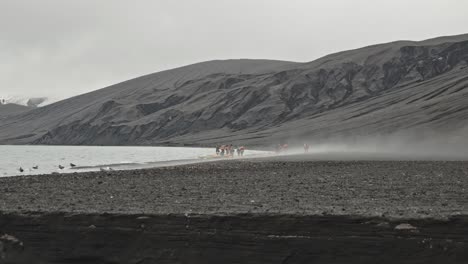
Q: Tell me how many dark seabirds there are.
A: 4